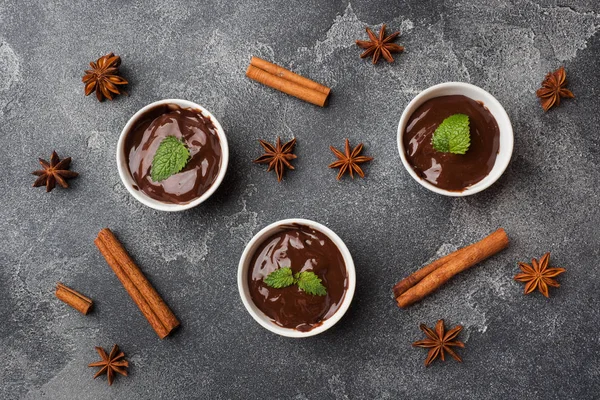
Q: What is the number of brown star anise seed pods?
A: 9